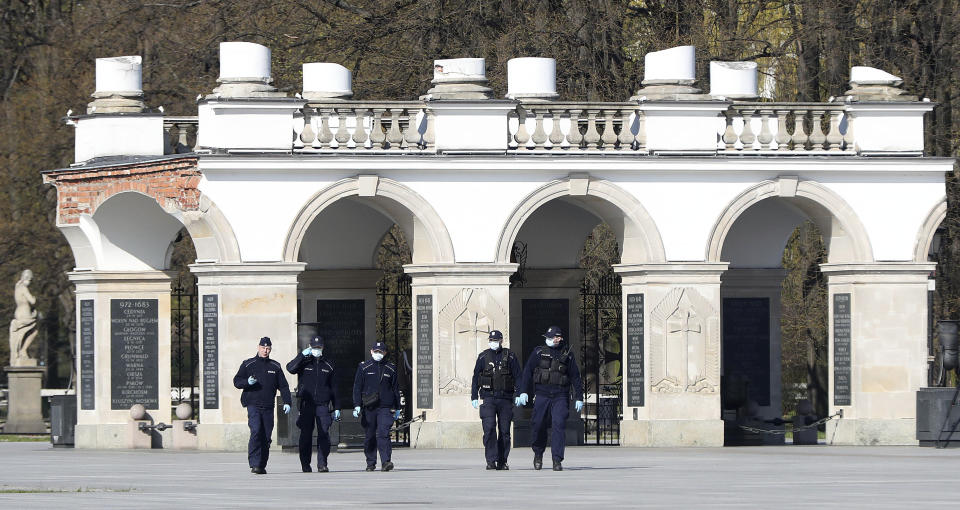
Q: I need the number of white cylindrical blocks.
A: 8